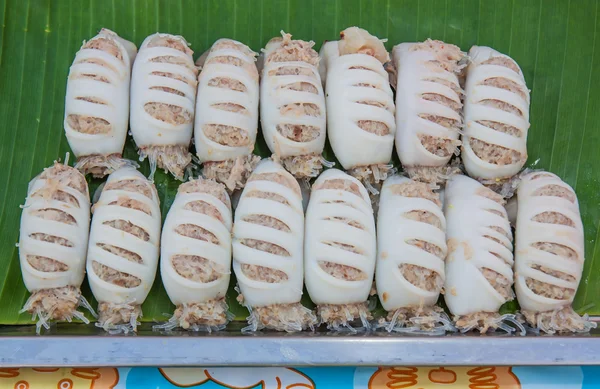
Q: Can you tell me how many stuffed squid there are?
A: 15